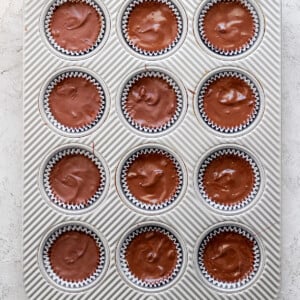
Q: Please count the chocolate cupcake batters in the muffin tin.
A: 12